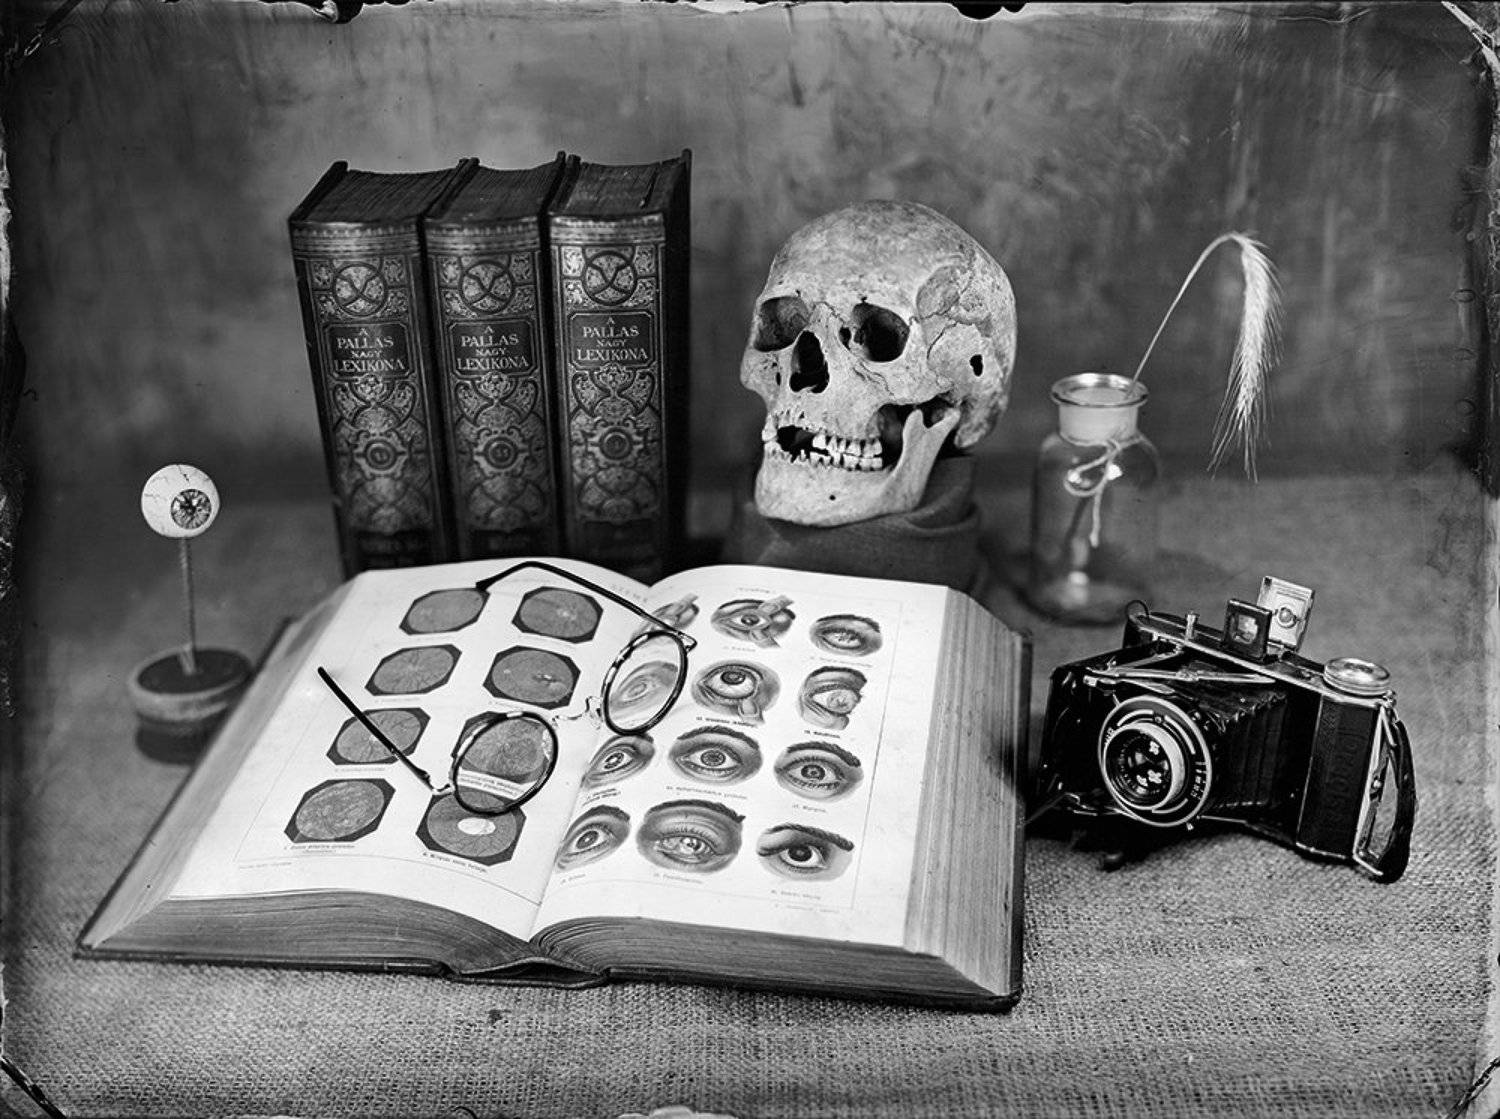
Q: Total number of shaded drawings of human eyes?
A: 12